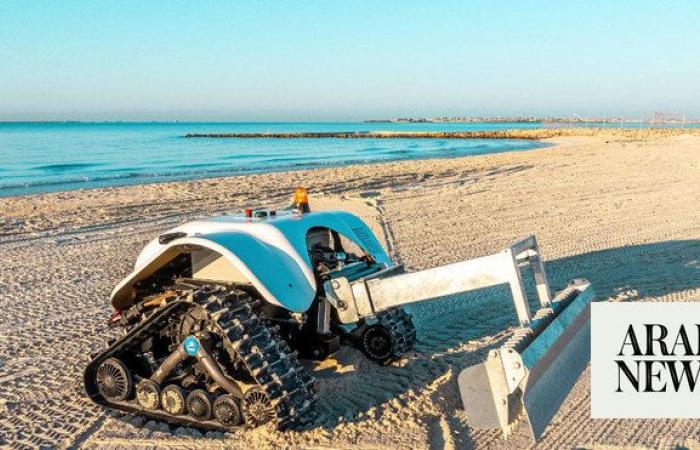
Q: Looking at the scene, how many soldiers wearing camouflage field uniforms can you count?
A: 0